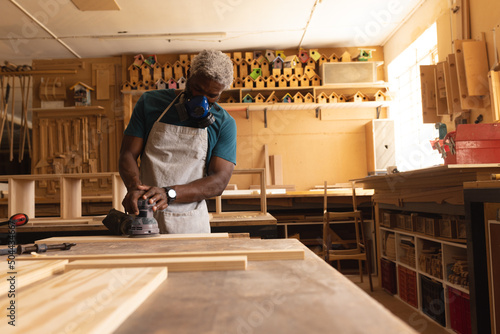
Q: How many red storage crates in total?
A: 3